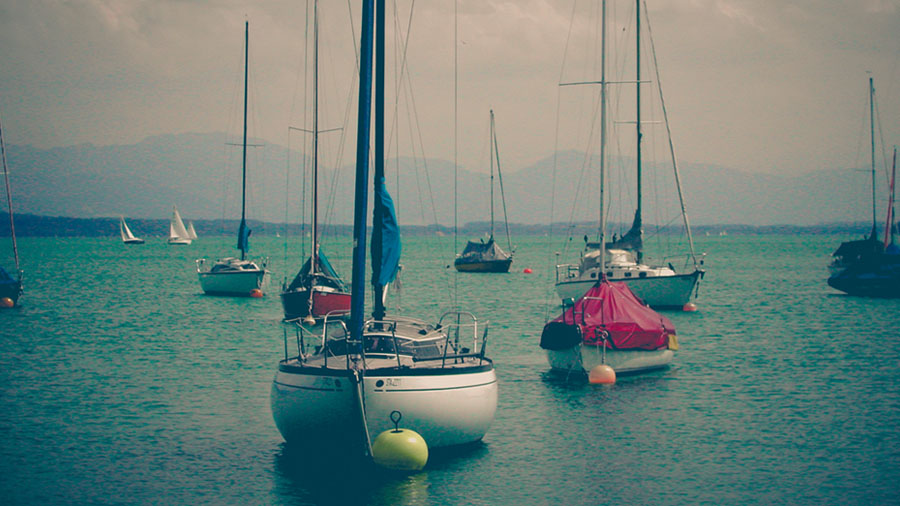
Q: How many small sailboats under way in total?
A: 3